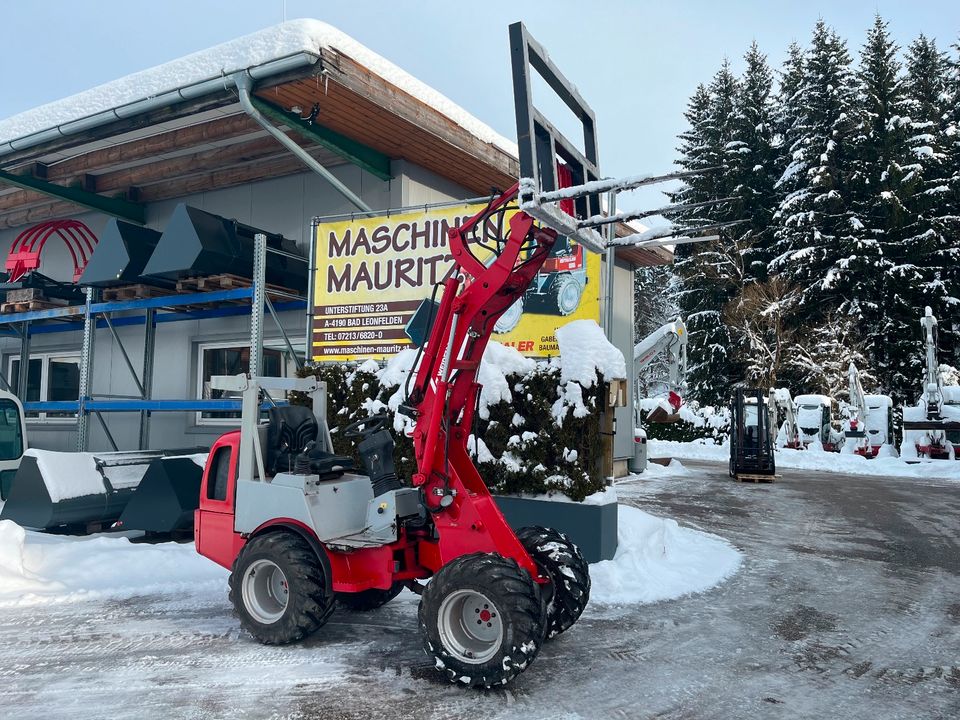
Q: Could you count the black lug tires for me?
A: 4